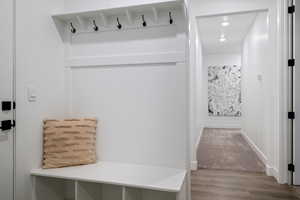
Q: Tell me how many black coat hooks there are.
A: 5